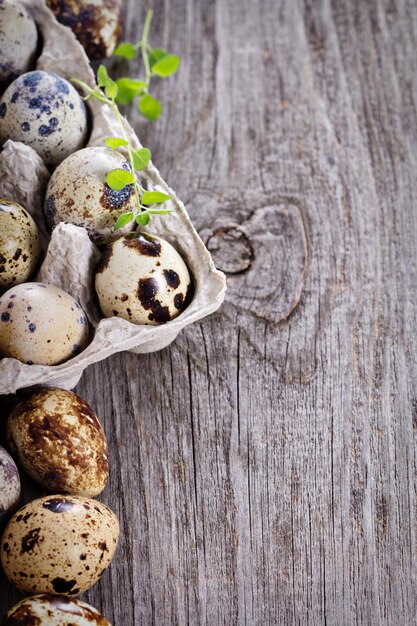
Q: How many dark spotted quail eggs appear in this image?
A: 11